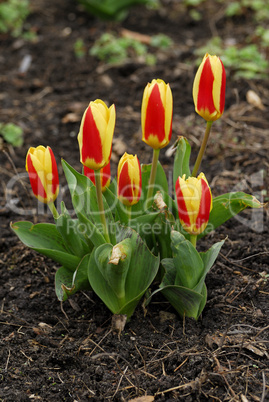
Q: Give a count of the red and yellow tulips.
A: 7